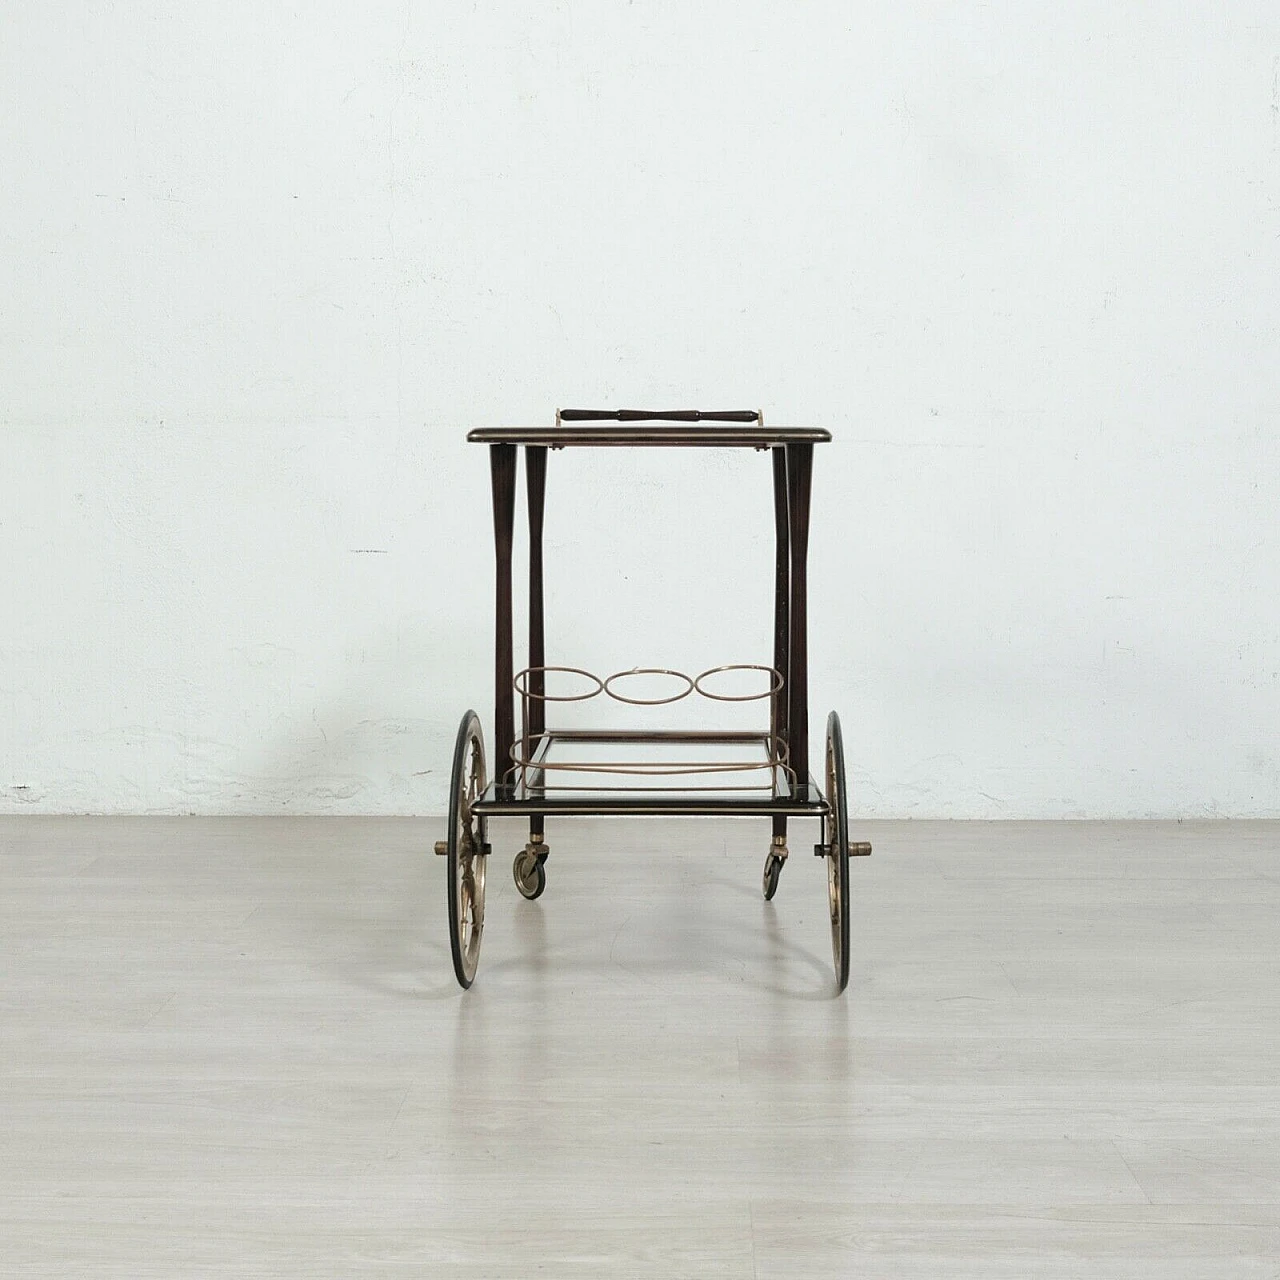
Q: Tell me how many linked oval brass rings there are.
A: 3